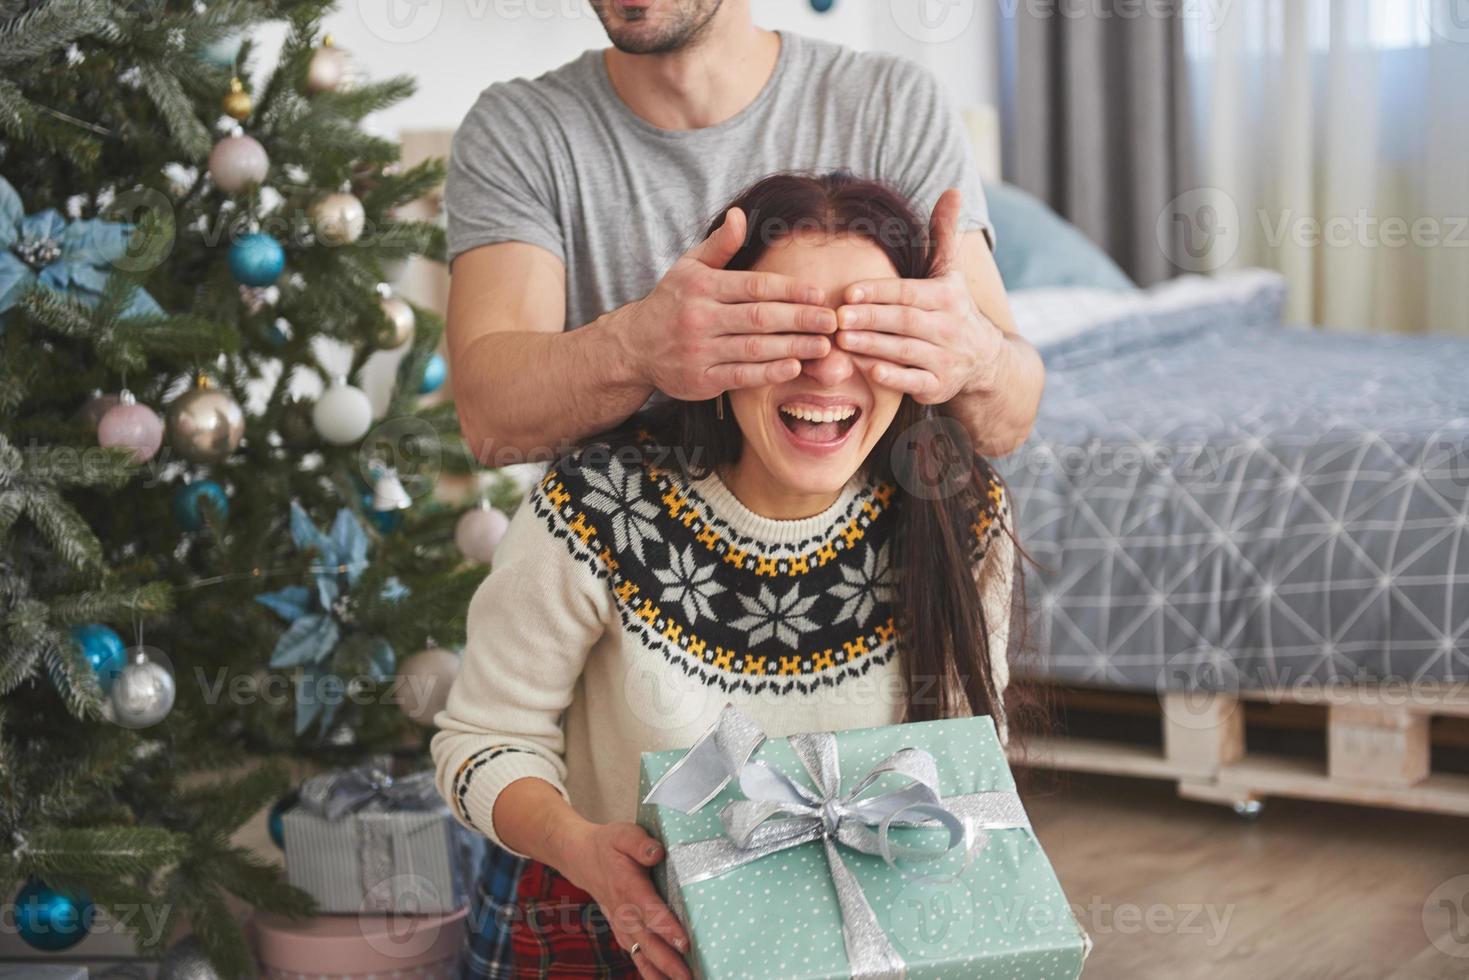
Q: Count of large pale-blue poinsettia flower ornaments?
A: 2